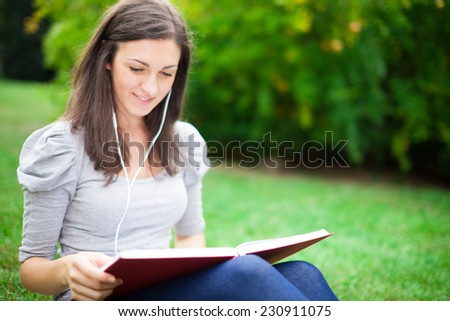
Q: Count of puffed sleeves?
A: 2